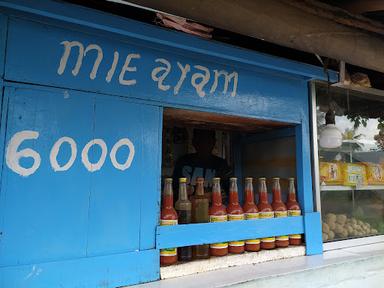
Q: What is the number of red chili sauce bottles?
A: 7